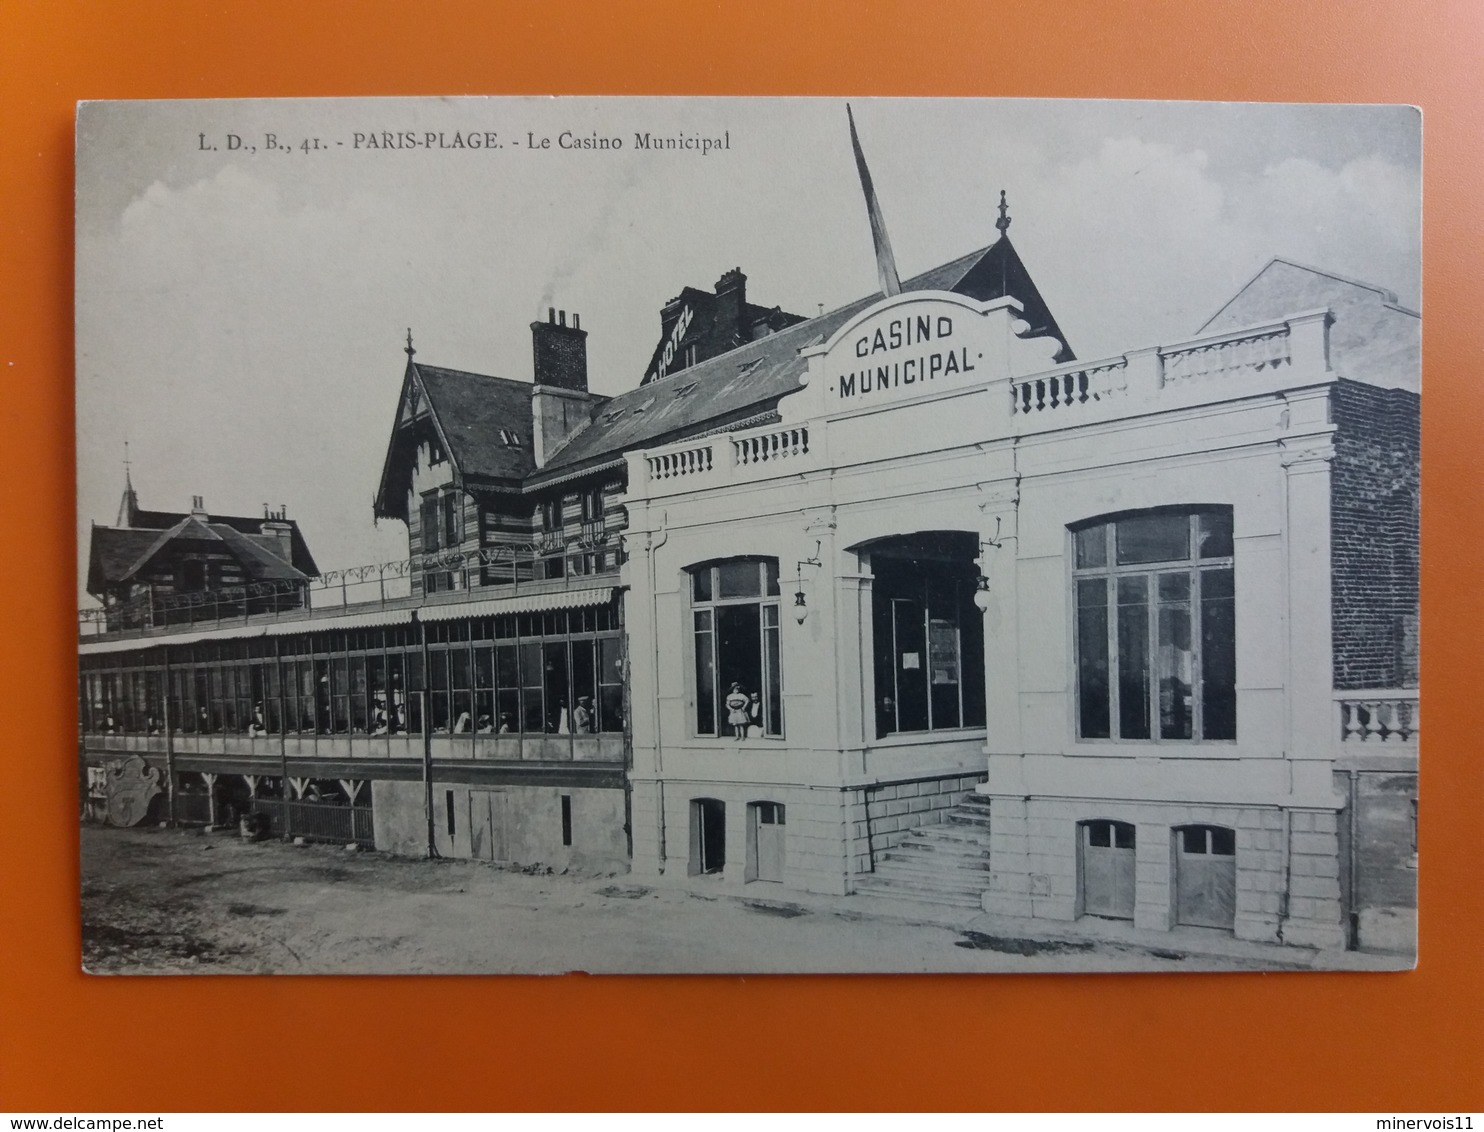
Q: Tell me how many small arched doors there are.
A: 4